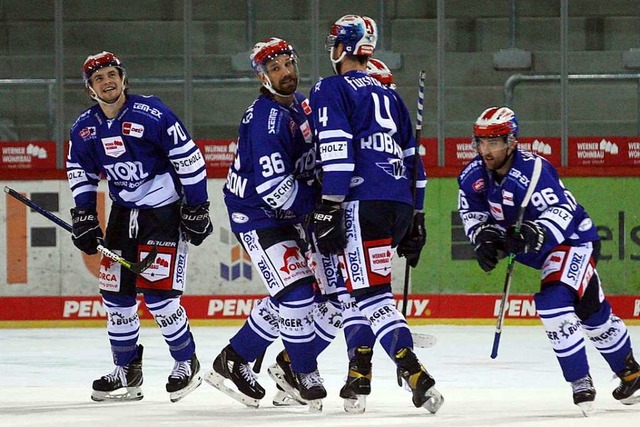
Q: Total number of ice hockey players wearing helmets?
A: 5